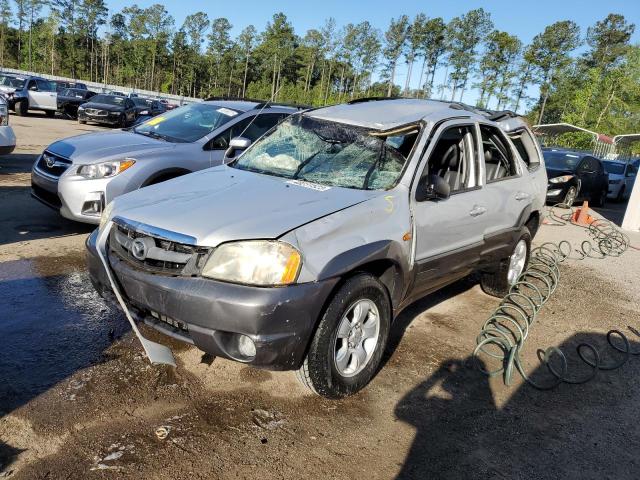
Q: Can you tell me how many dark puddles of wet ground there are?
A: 1